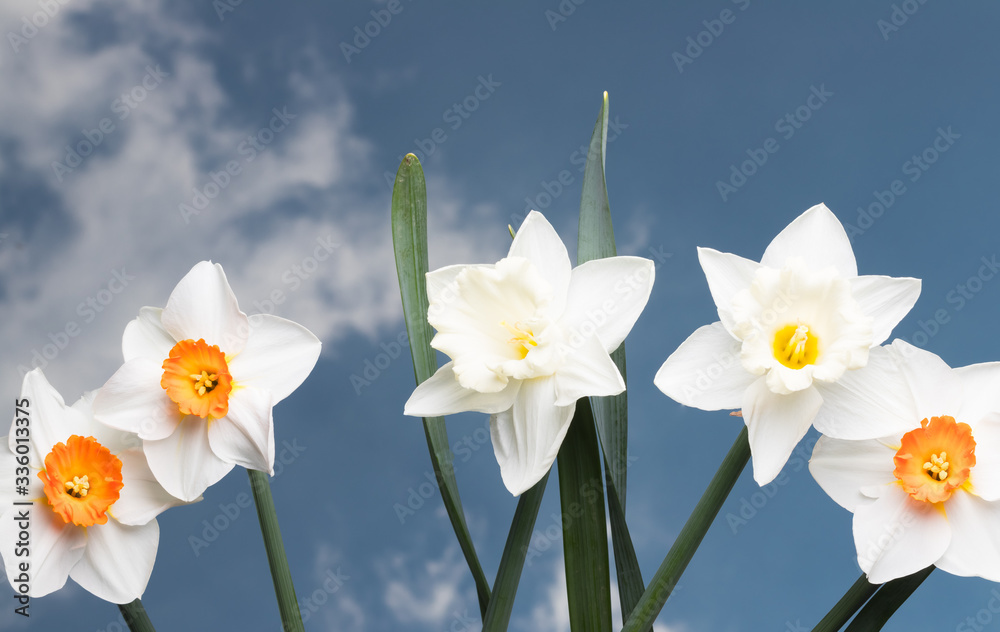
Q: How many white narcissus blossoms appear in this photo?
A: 5